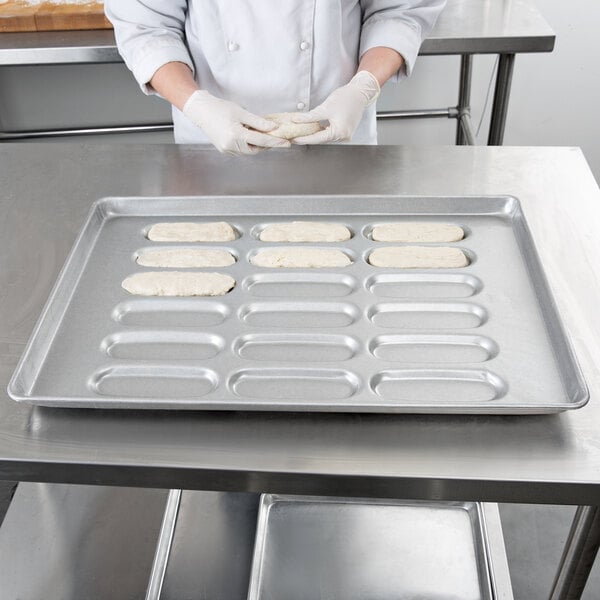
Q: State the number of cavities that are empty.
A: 11